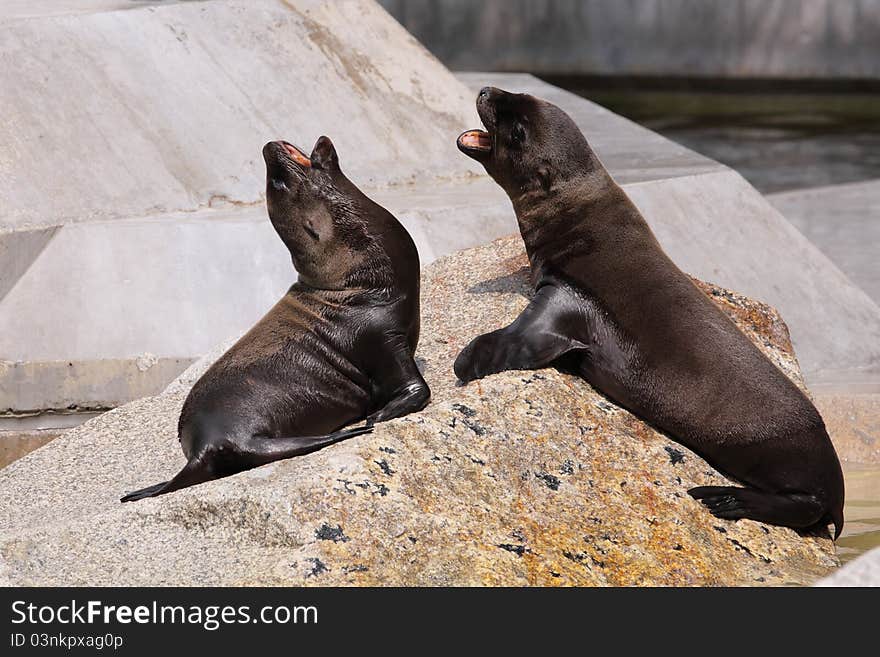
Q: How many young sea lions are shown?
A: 2